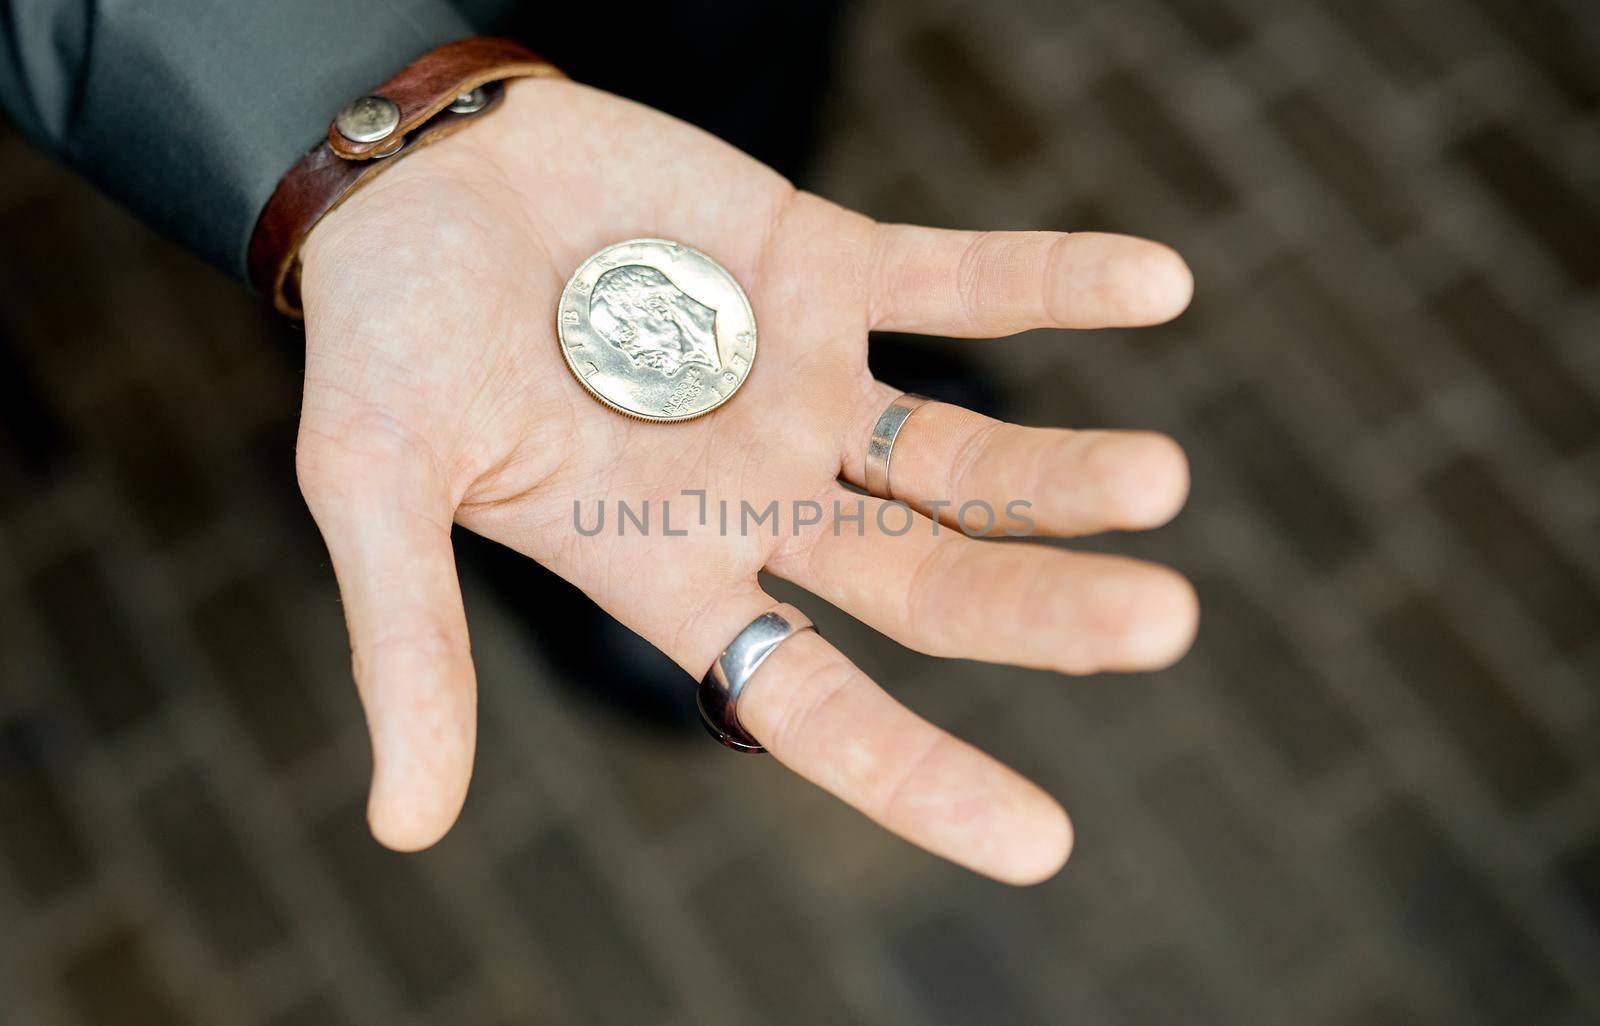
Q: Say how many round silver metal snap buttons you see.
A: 2